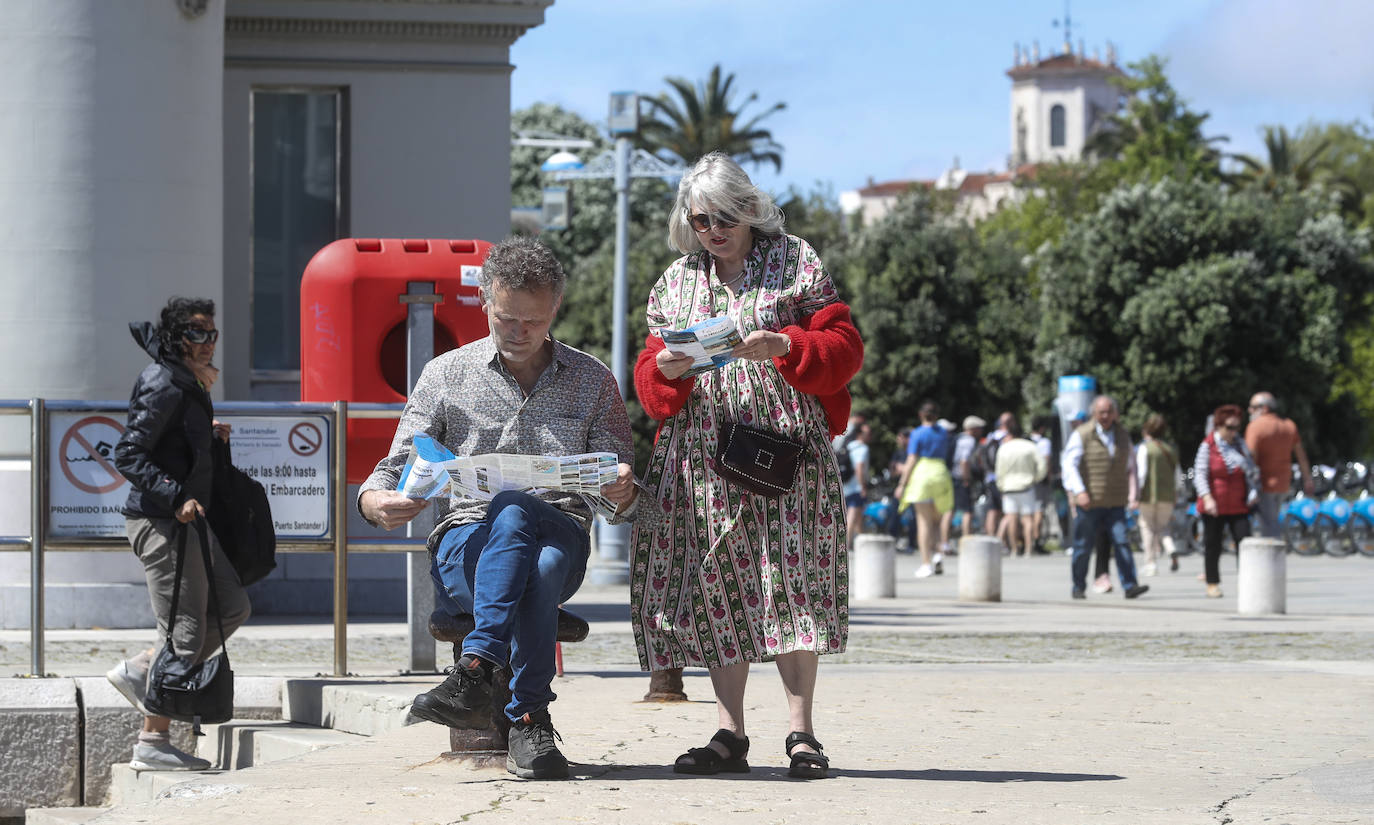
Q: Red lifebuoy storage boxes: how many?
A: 1